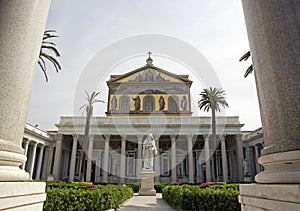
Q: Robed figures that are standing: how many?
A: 5